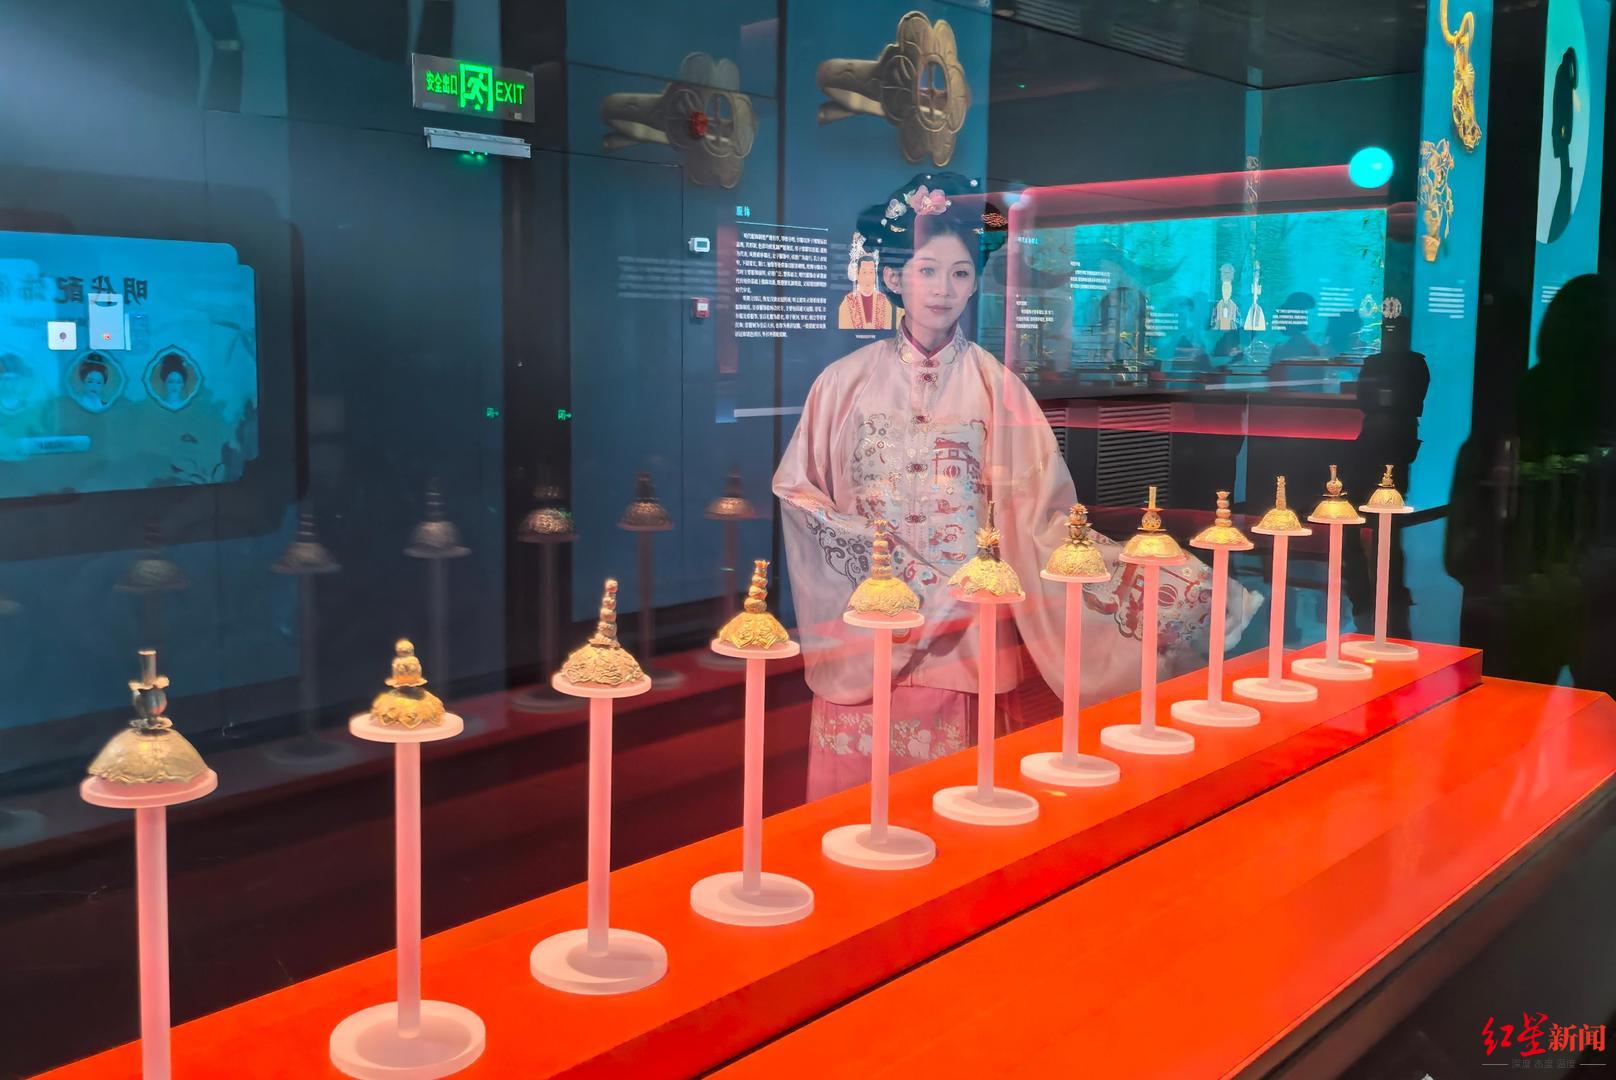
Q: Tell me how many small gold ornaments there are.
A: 12